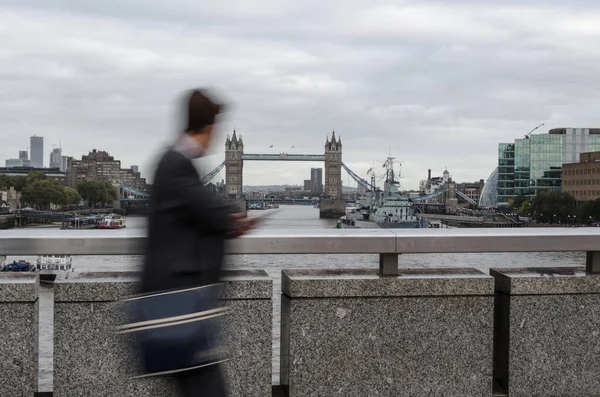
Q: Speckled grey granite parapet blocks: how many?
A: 4